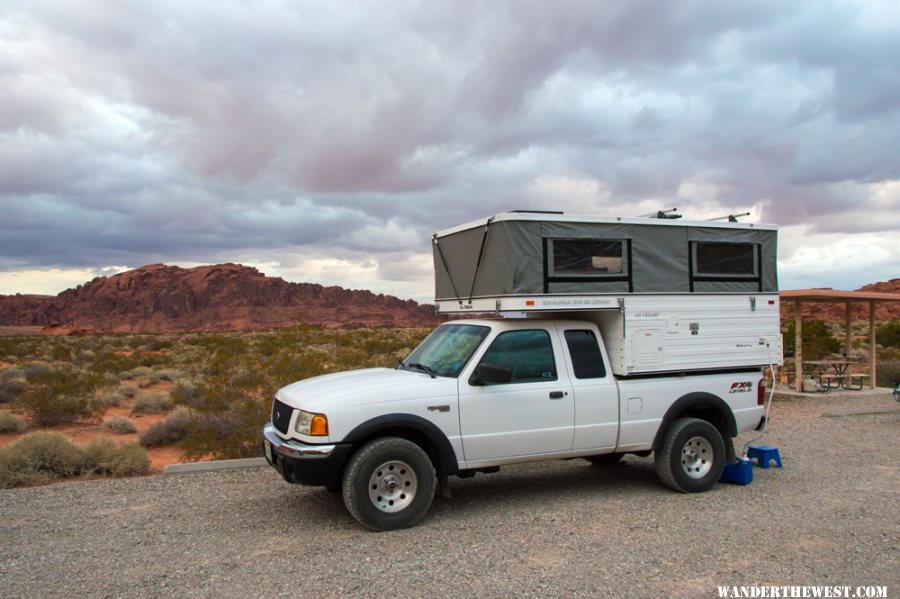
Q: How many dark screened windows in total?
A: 2